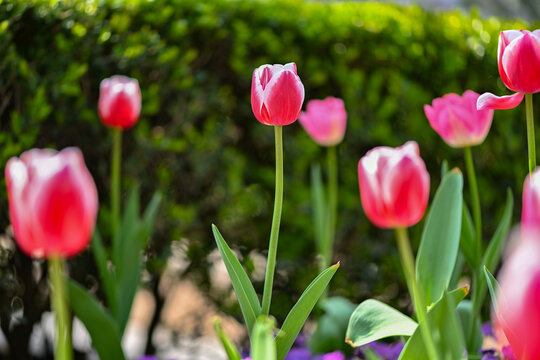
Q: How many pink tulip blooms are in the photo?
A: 9